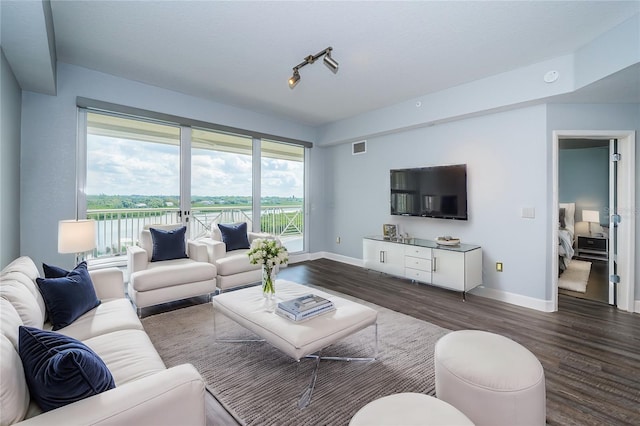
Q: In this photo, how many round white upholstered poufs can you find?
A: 2